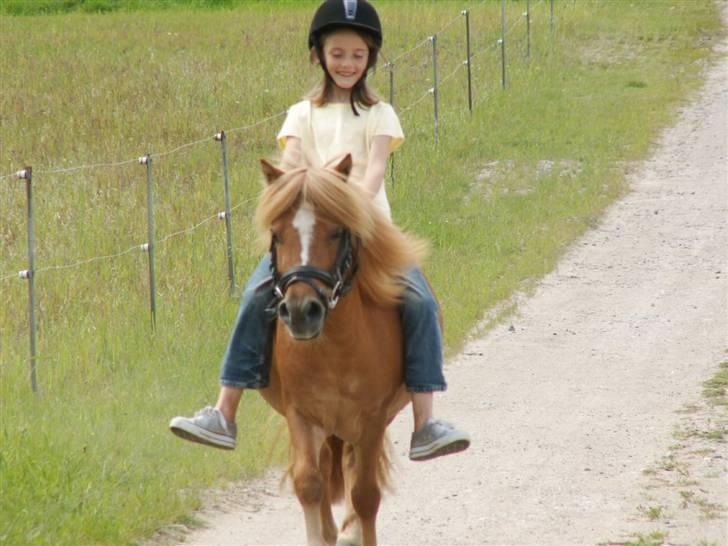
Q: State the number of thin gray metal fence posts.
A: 9